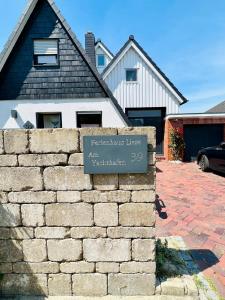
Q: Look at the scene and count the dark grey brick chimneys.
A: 1